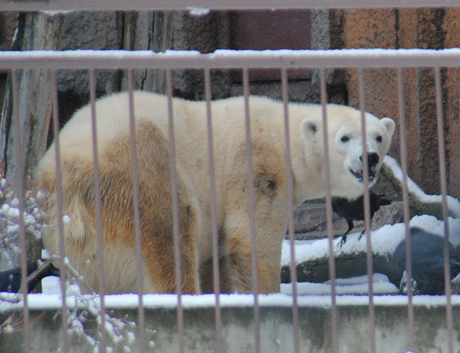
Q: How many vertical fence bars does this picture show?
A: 12